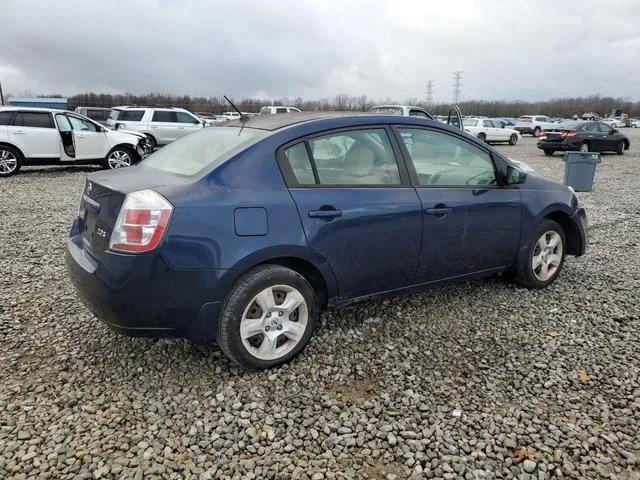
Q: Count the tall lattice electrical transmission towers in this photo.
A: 2